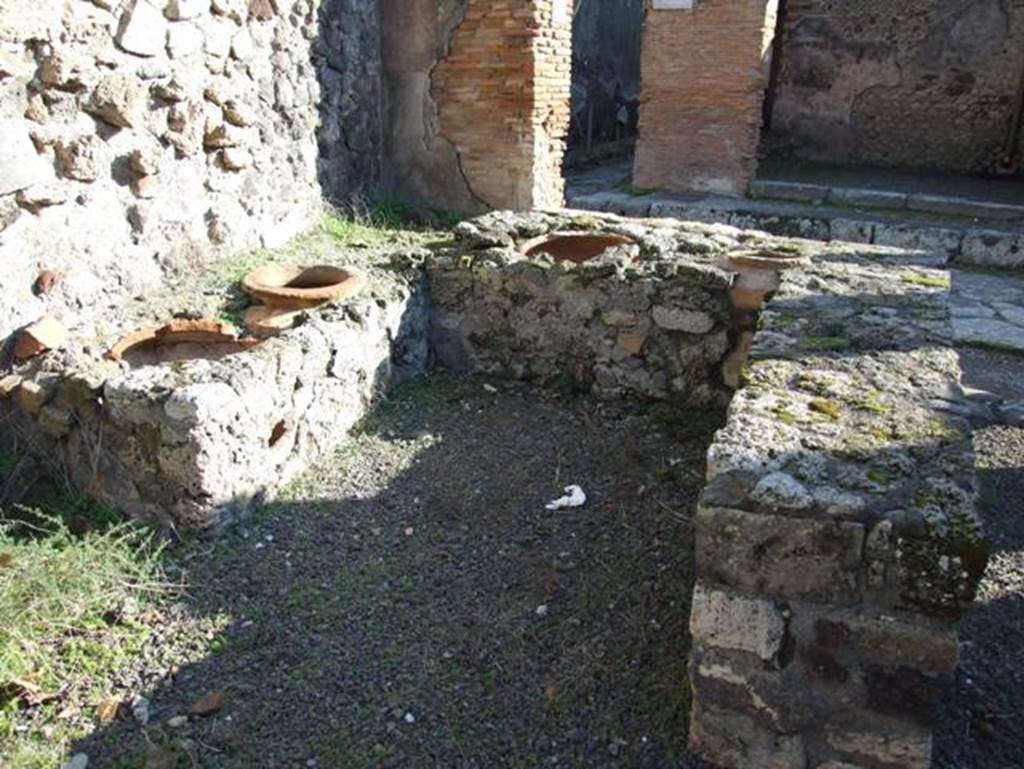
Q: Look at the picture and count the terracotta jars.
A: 4